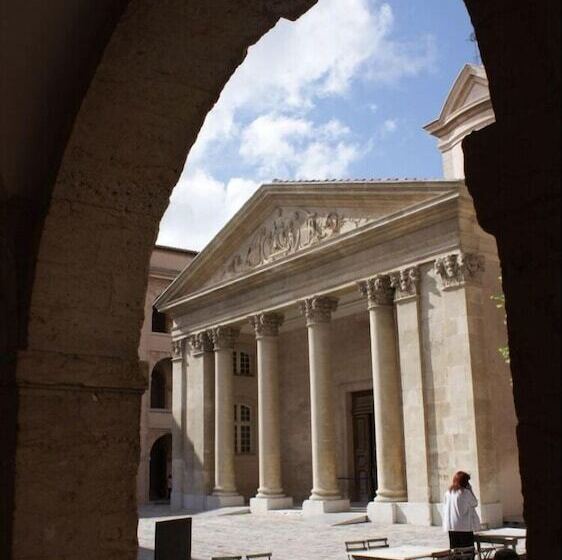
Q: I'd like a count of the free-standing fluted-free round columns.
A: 4